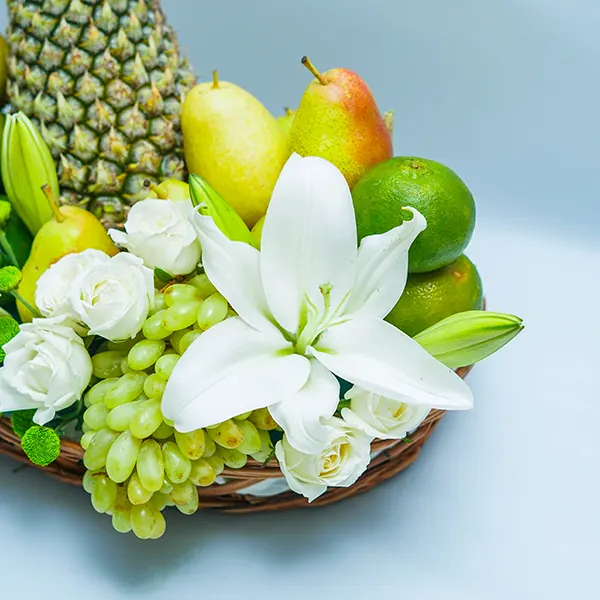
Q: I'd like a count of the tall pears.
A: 2